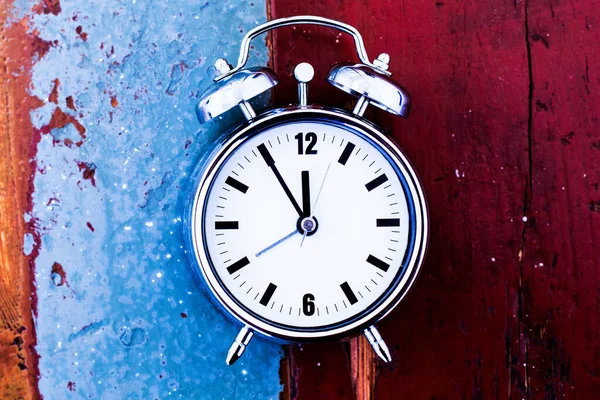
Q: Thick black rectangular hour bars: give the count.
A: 10